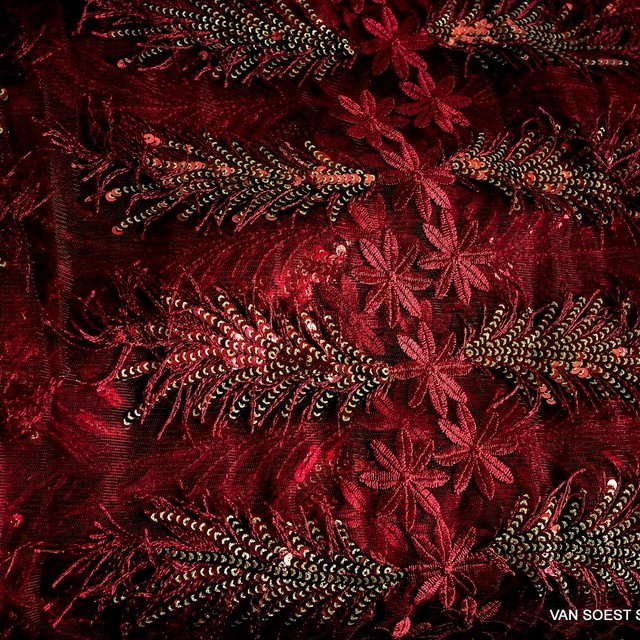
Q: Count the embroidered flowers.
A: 10